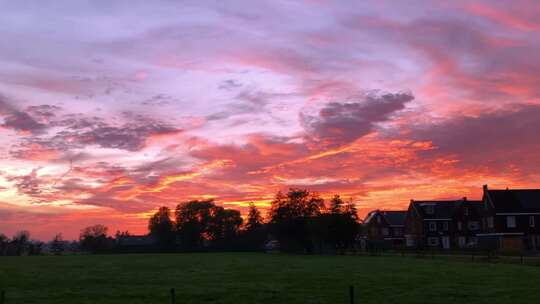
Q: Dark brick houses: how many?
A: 3